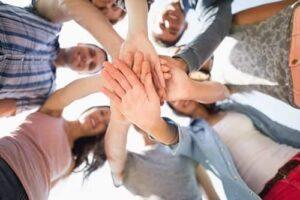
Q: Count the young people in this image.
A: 7